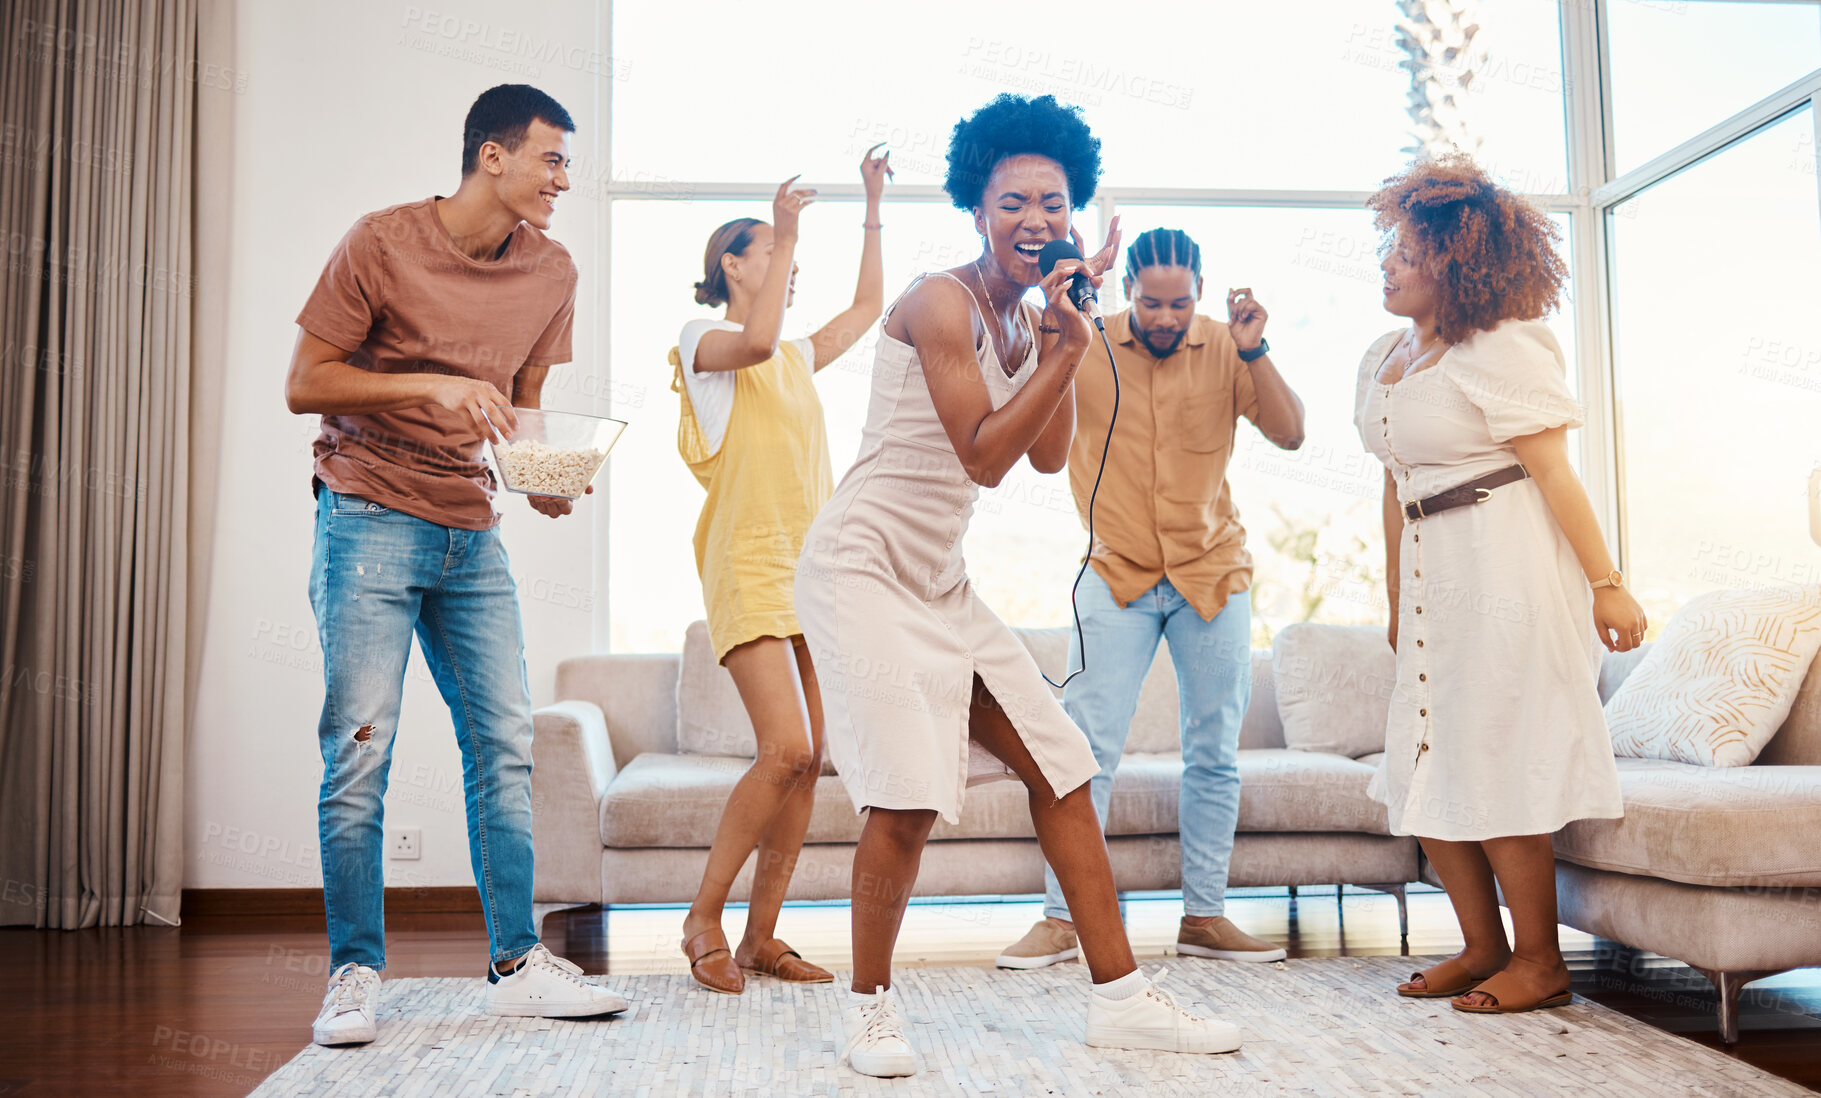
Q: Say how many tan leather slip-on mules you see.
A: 2